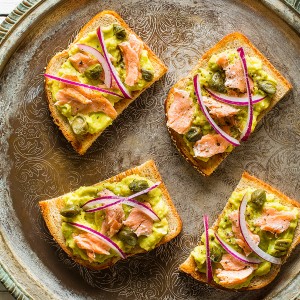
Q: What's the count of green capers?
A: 13